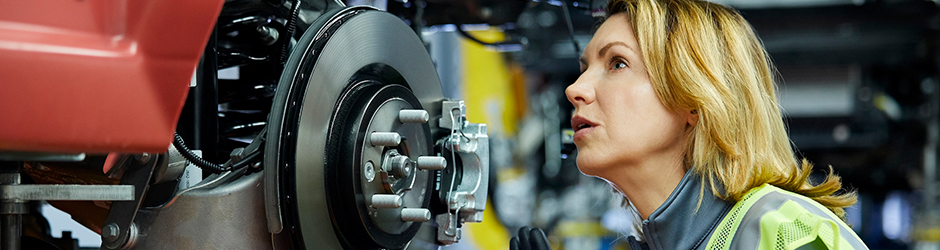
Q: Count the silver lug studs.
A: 5